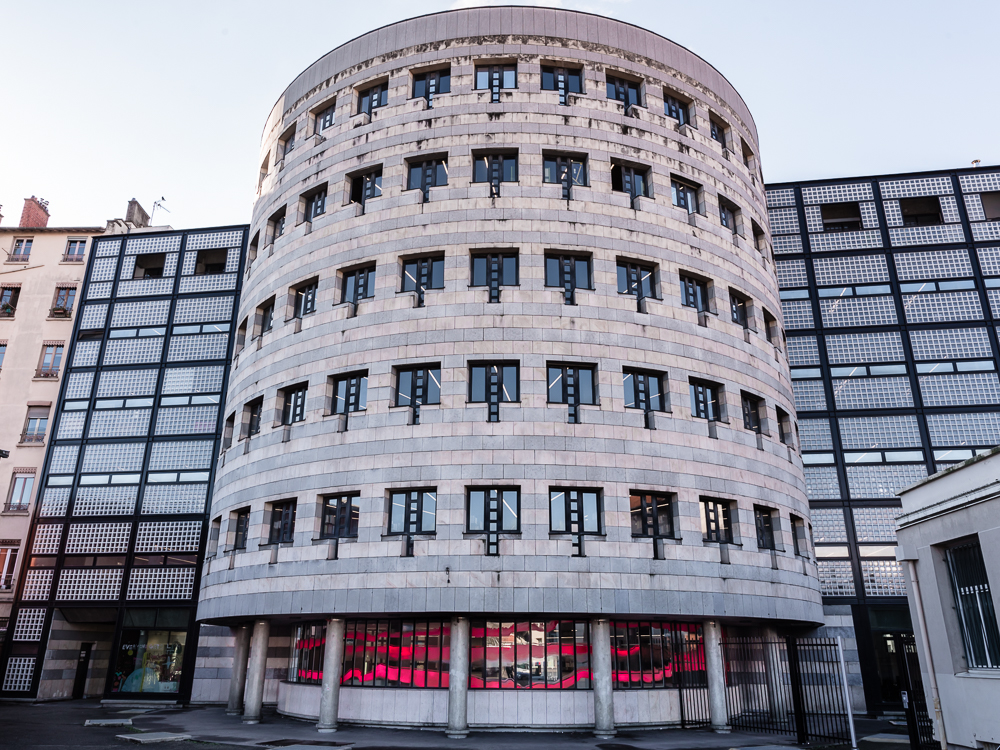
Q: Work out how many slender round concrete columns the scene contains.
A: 7